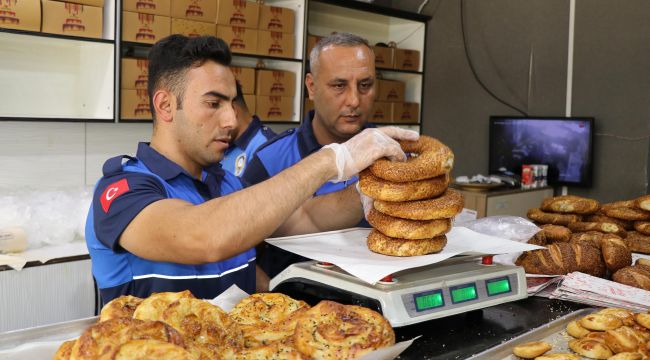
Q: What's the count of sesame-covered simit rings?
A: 5